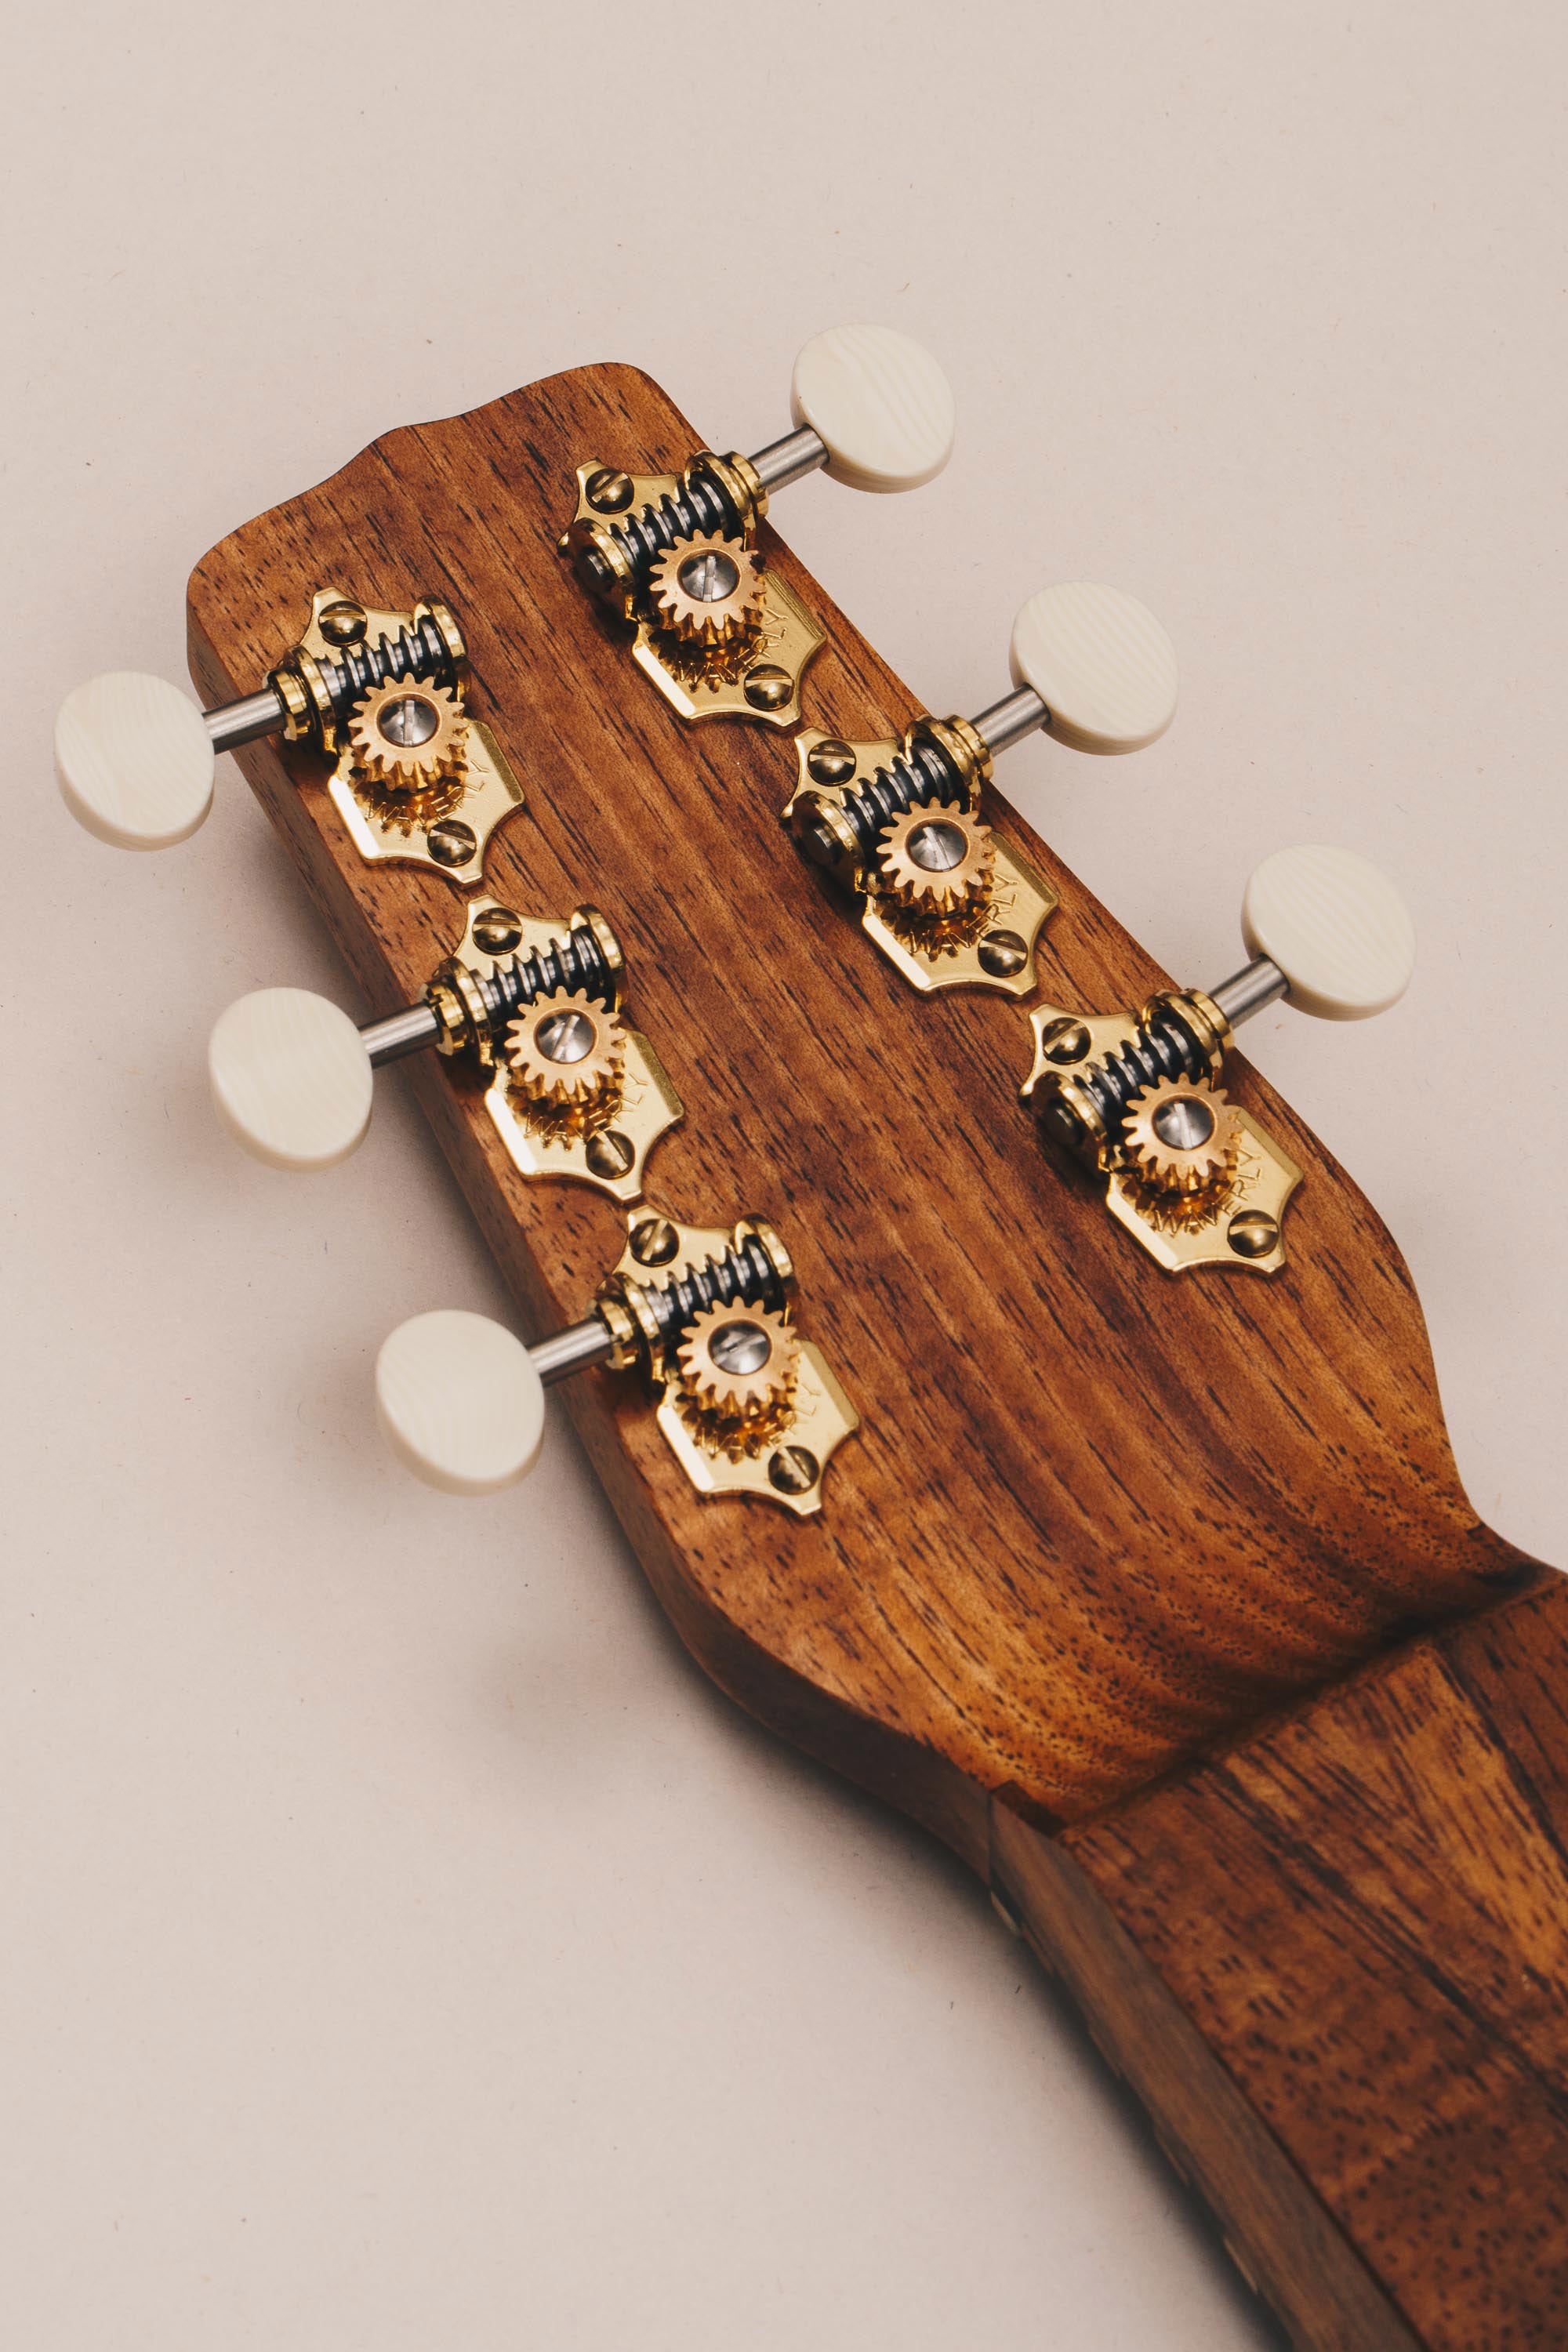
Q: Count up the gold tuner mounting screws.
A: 12